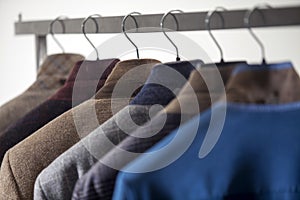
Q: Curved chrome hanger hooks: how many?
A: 6